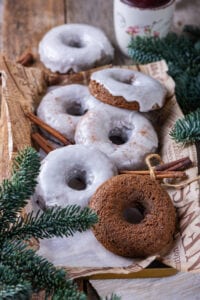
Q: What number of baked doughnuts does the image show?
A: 6